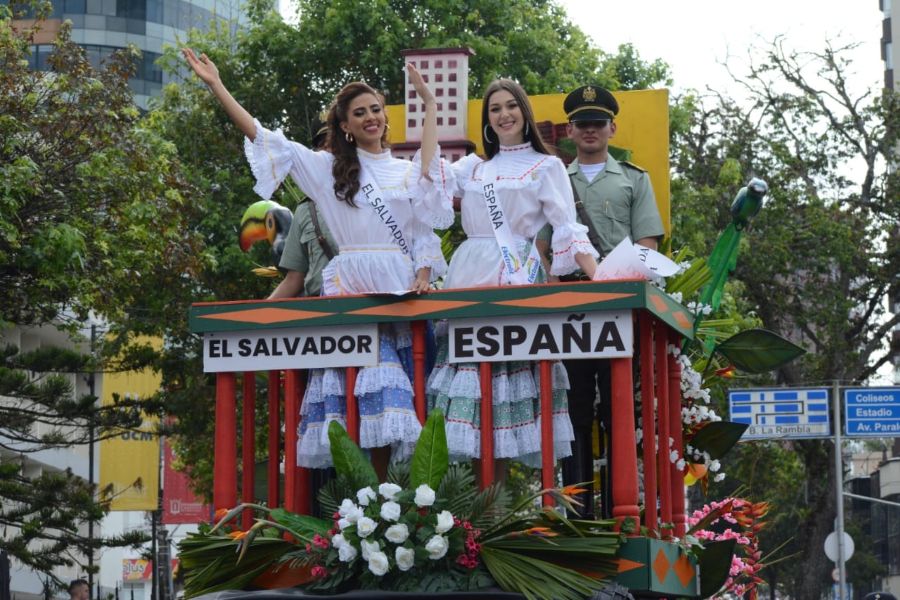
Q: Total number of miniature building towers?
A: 1